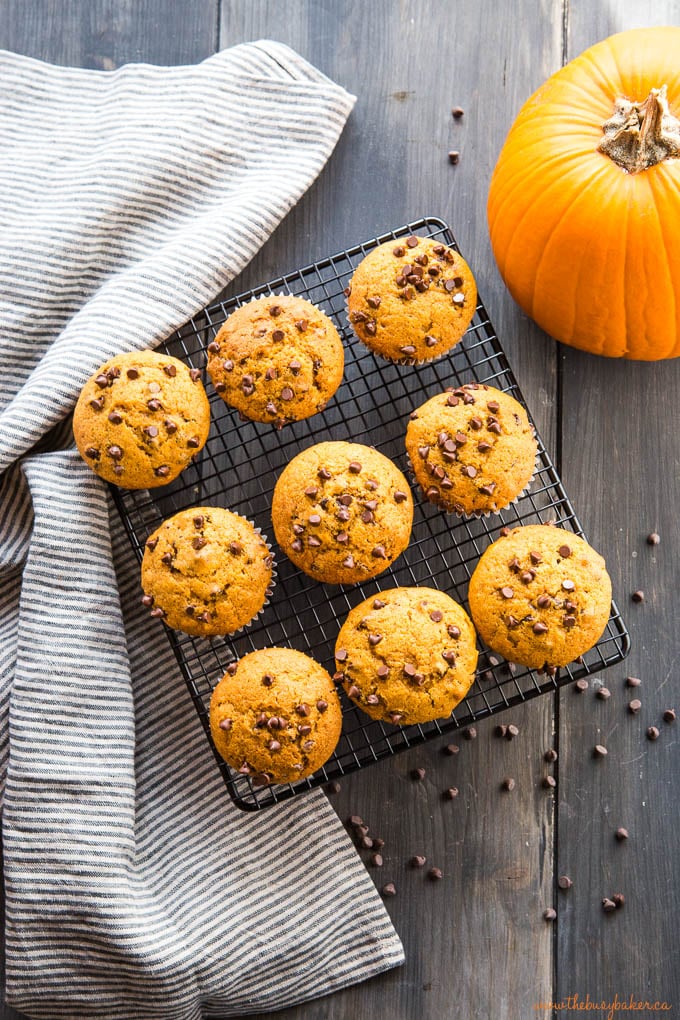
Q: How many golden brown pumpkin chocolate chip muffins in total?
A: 9